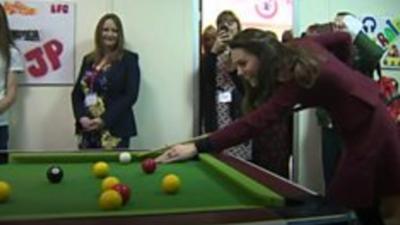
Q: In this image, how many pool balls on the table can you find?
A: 9